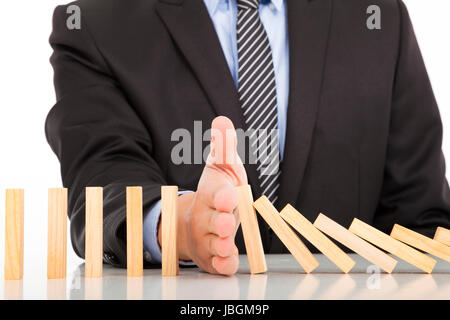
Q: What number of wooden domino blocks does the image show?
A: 12